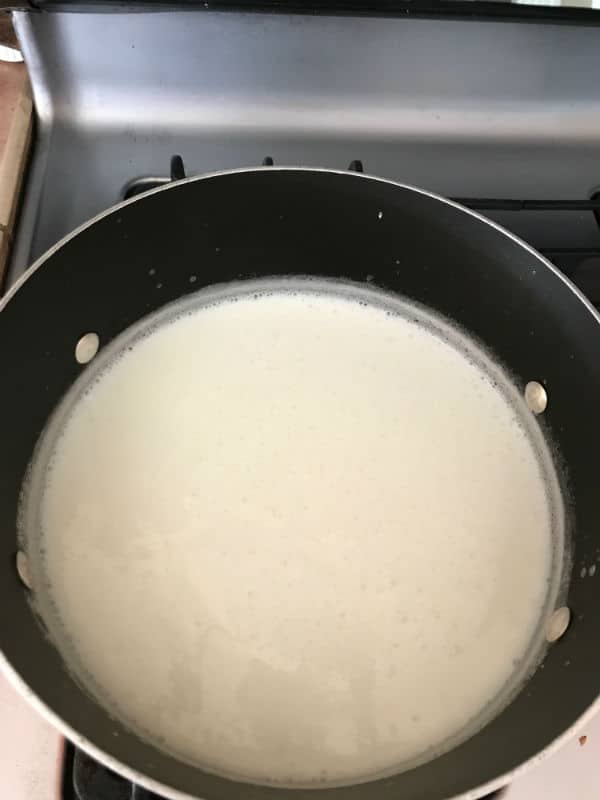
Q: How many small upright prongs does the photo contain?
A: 3